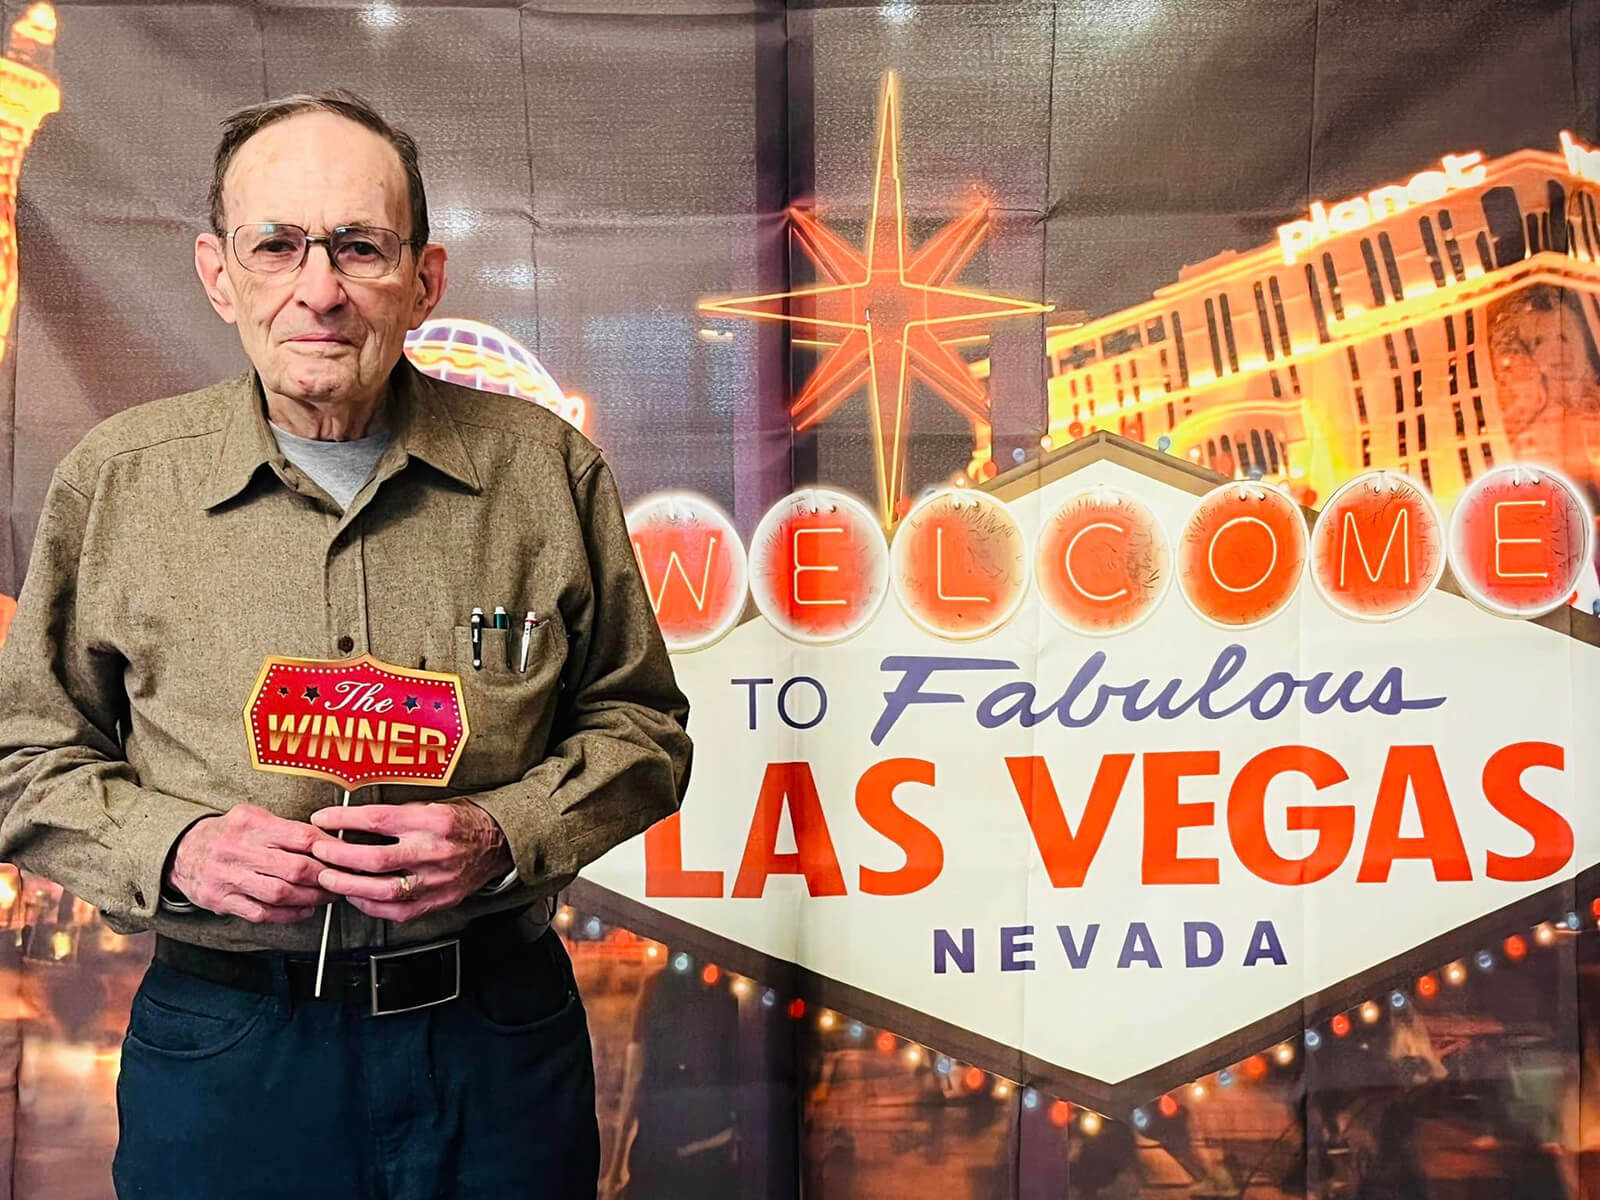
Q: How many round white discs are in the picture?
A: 7